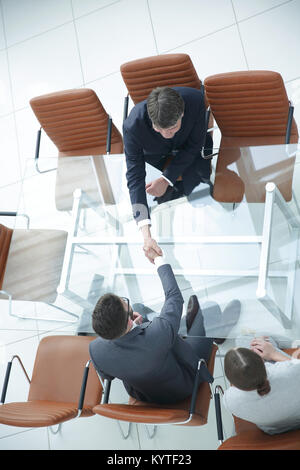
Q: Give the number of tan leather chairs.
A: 7